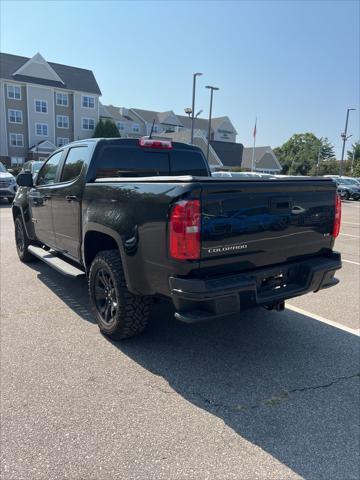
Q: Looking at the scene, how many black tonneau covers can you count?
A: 1